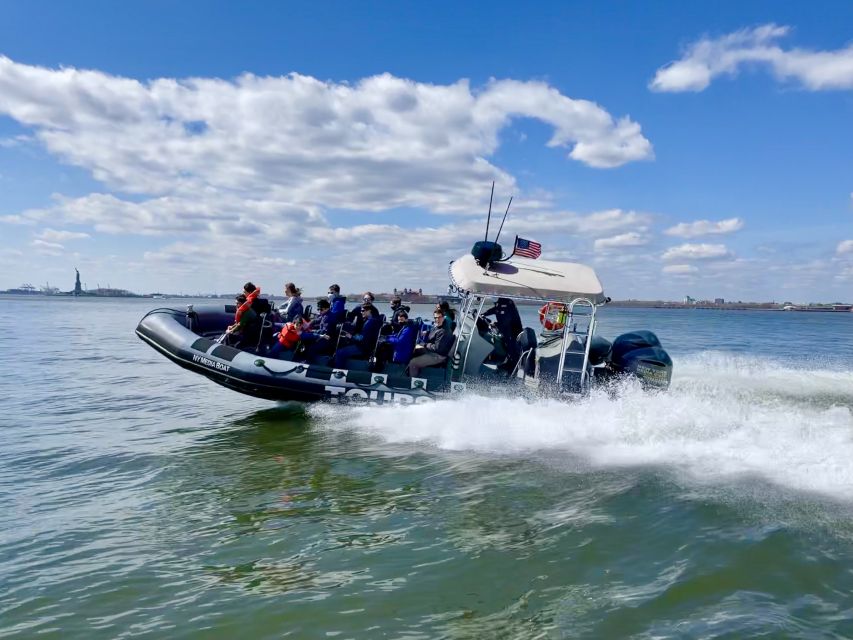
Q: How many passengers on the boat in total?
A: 12